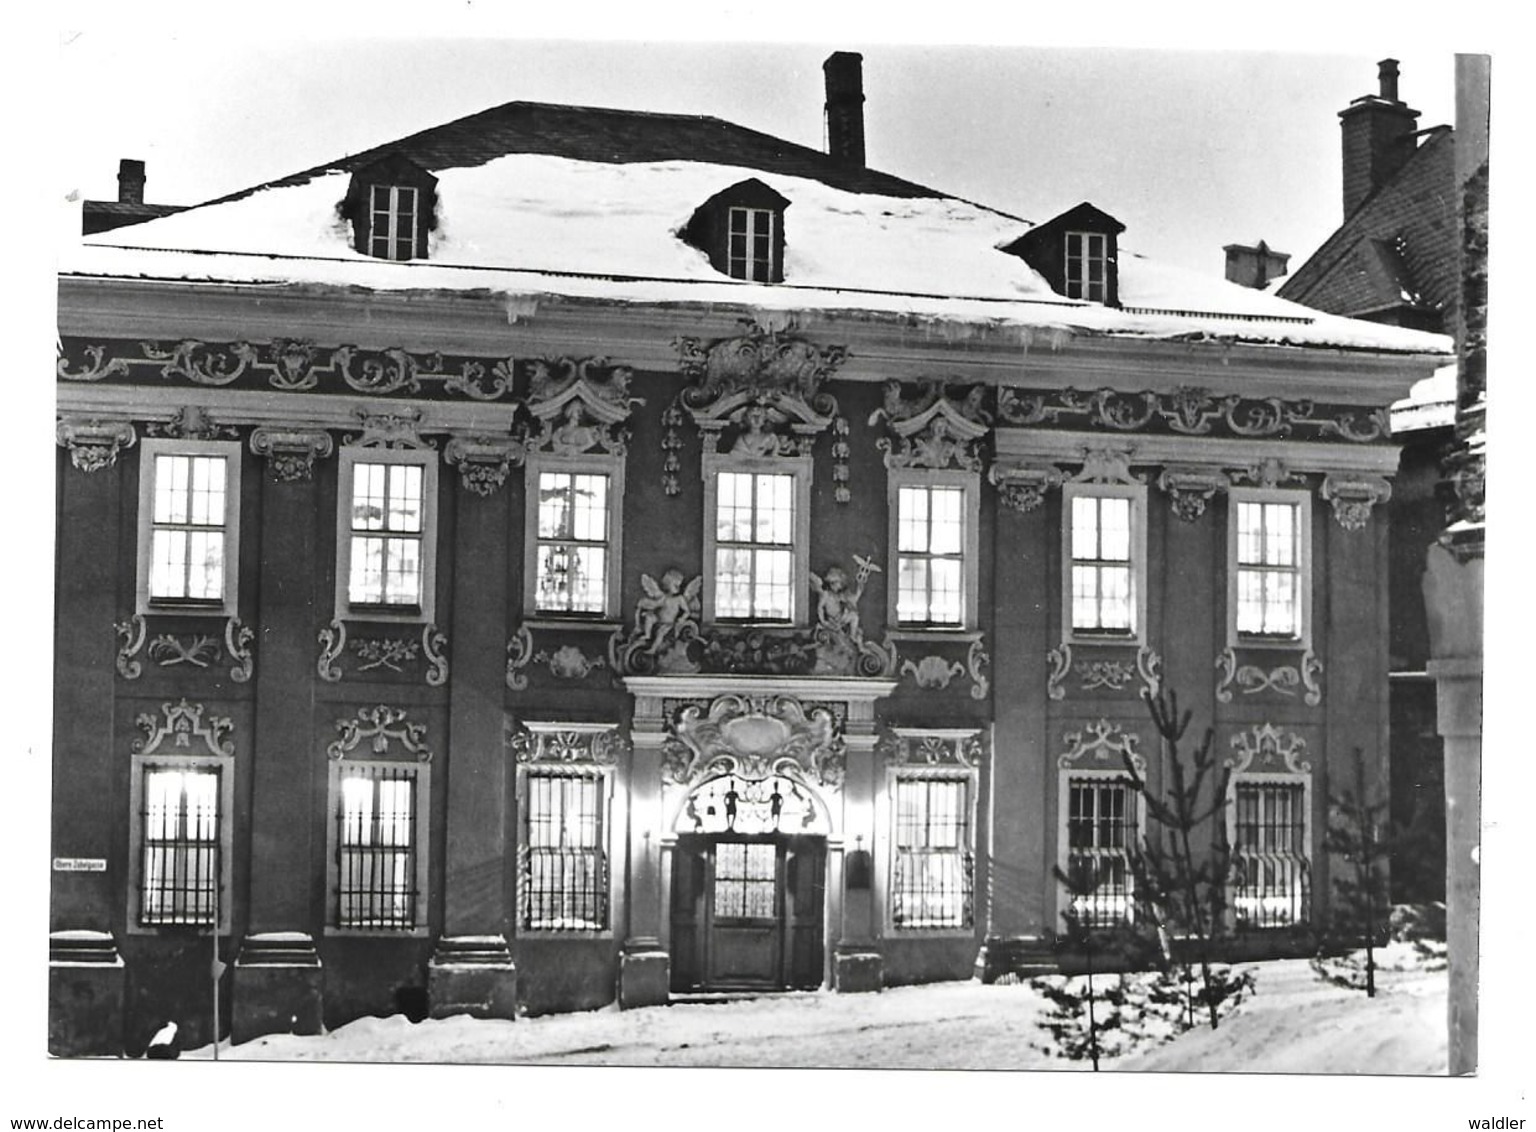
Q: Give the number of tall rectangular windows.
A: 13